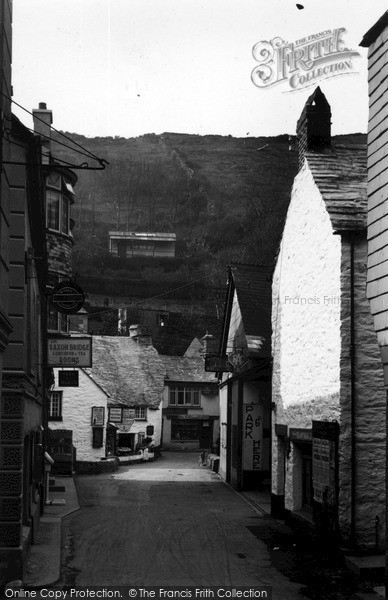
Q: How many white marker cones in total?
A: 0